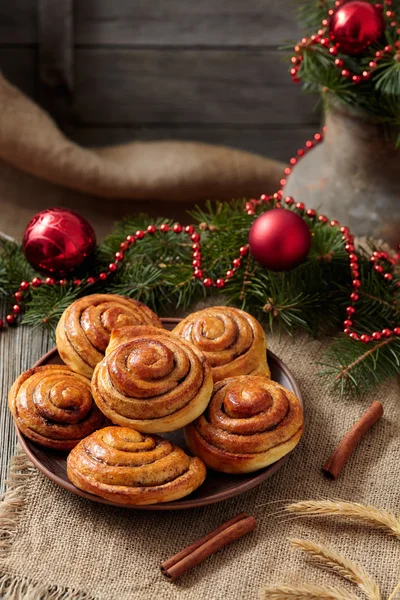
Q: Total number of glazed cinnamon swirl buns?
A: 6